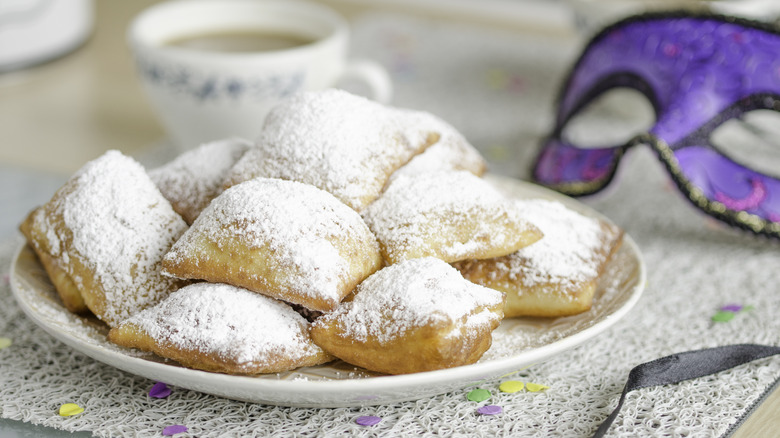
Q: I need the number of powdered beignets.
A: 9